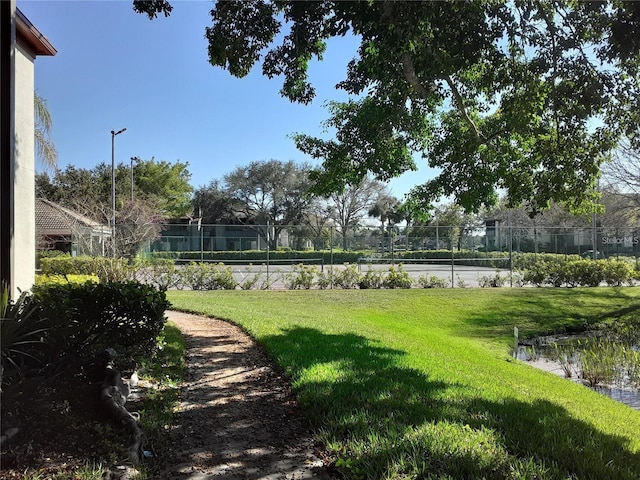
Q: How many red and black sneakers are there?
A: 0